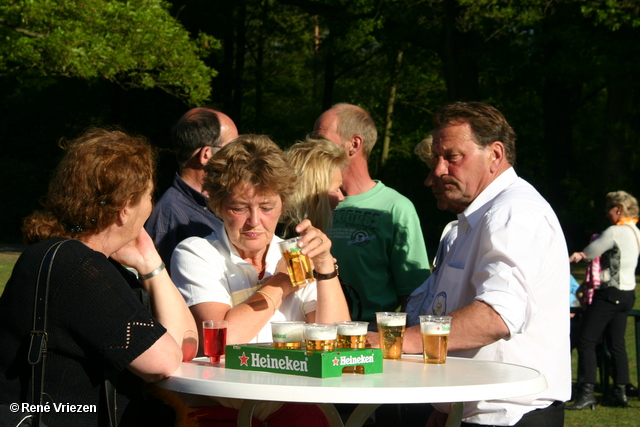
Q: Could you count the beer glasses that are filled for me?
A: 6